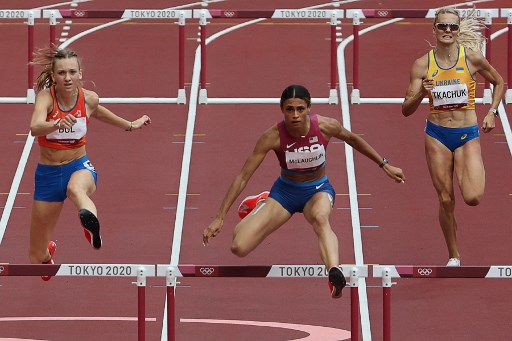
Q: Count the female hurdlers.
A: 3